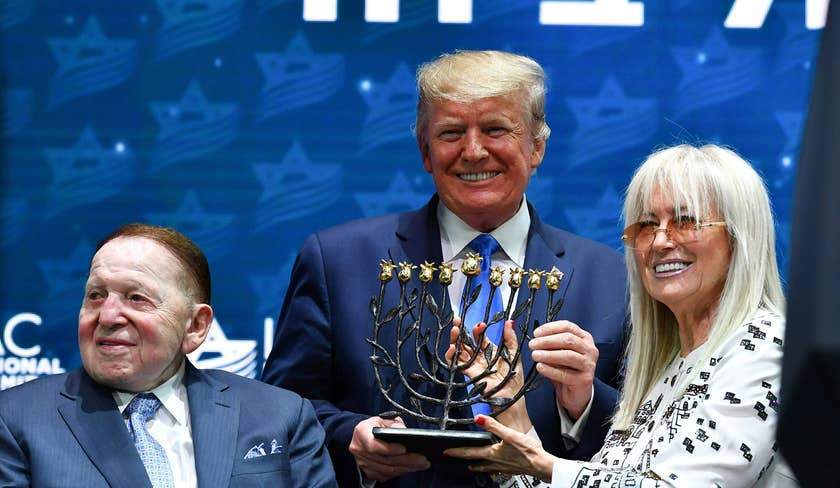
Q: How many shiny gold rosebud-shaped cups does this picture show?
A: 9